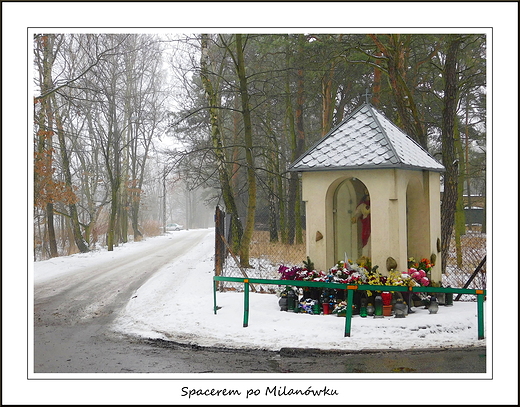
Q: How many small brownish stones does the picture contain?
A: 4